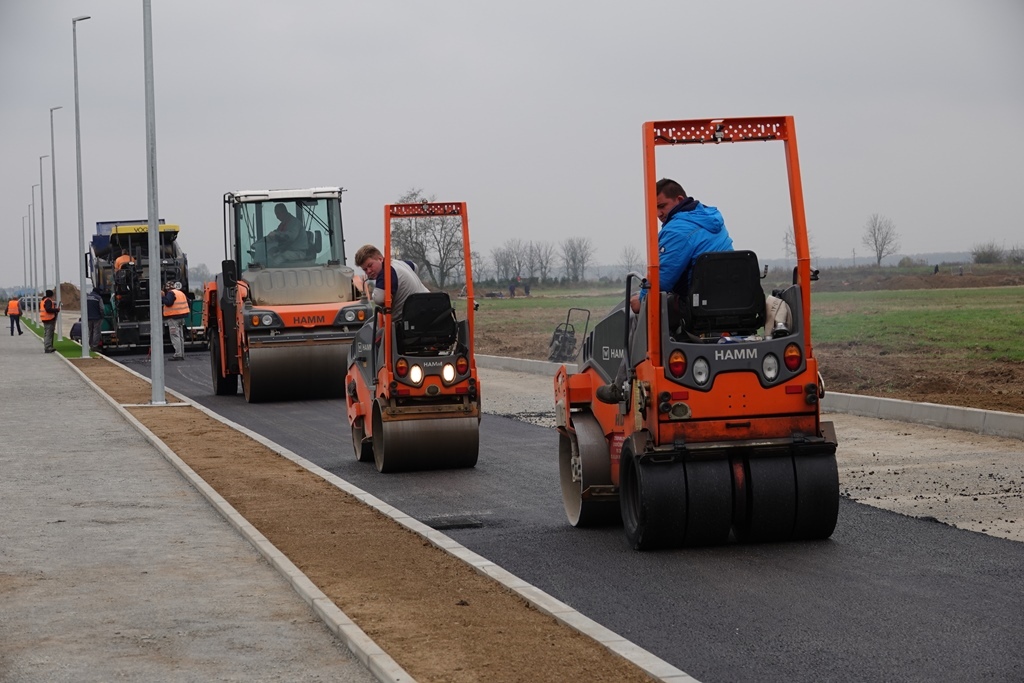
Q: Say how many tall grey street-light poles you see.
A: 7